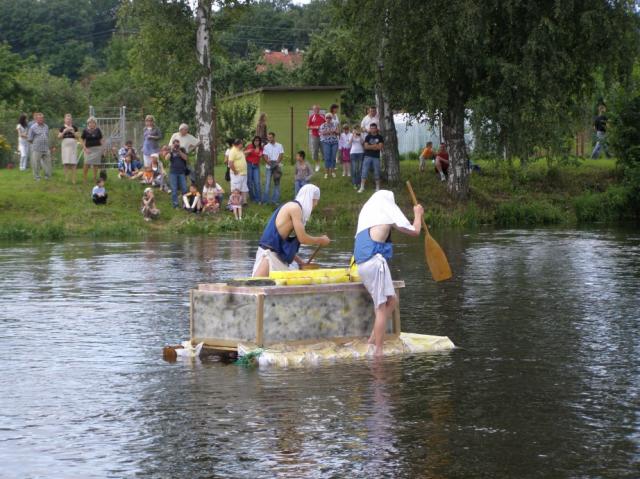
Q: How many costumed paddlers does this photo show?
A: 2